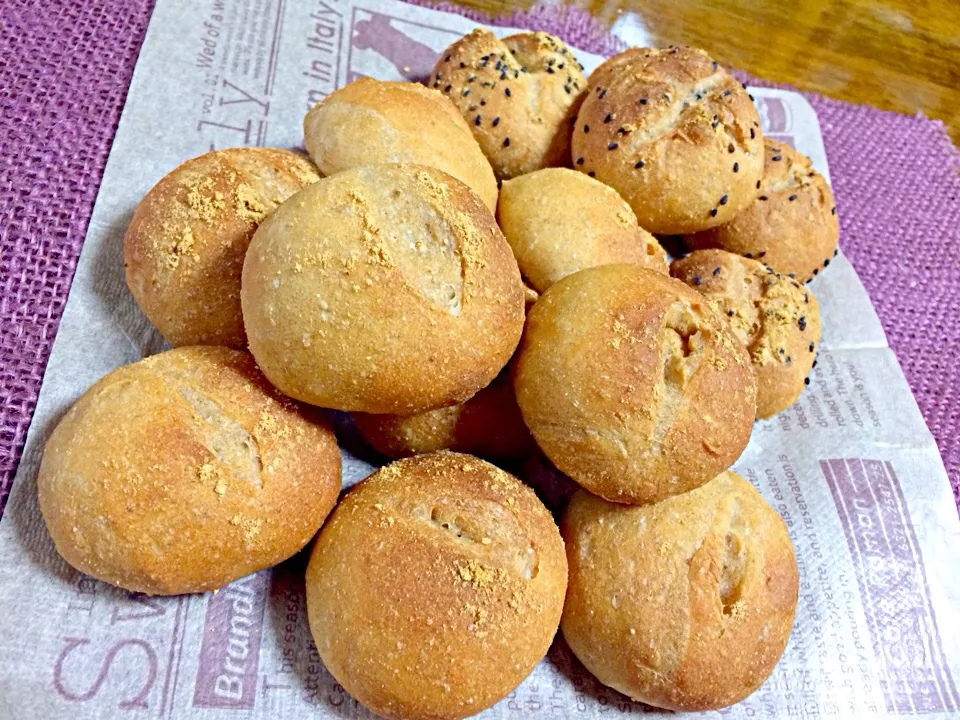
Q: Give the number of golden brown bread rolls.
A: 13